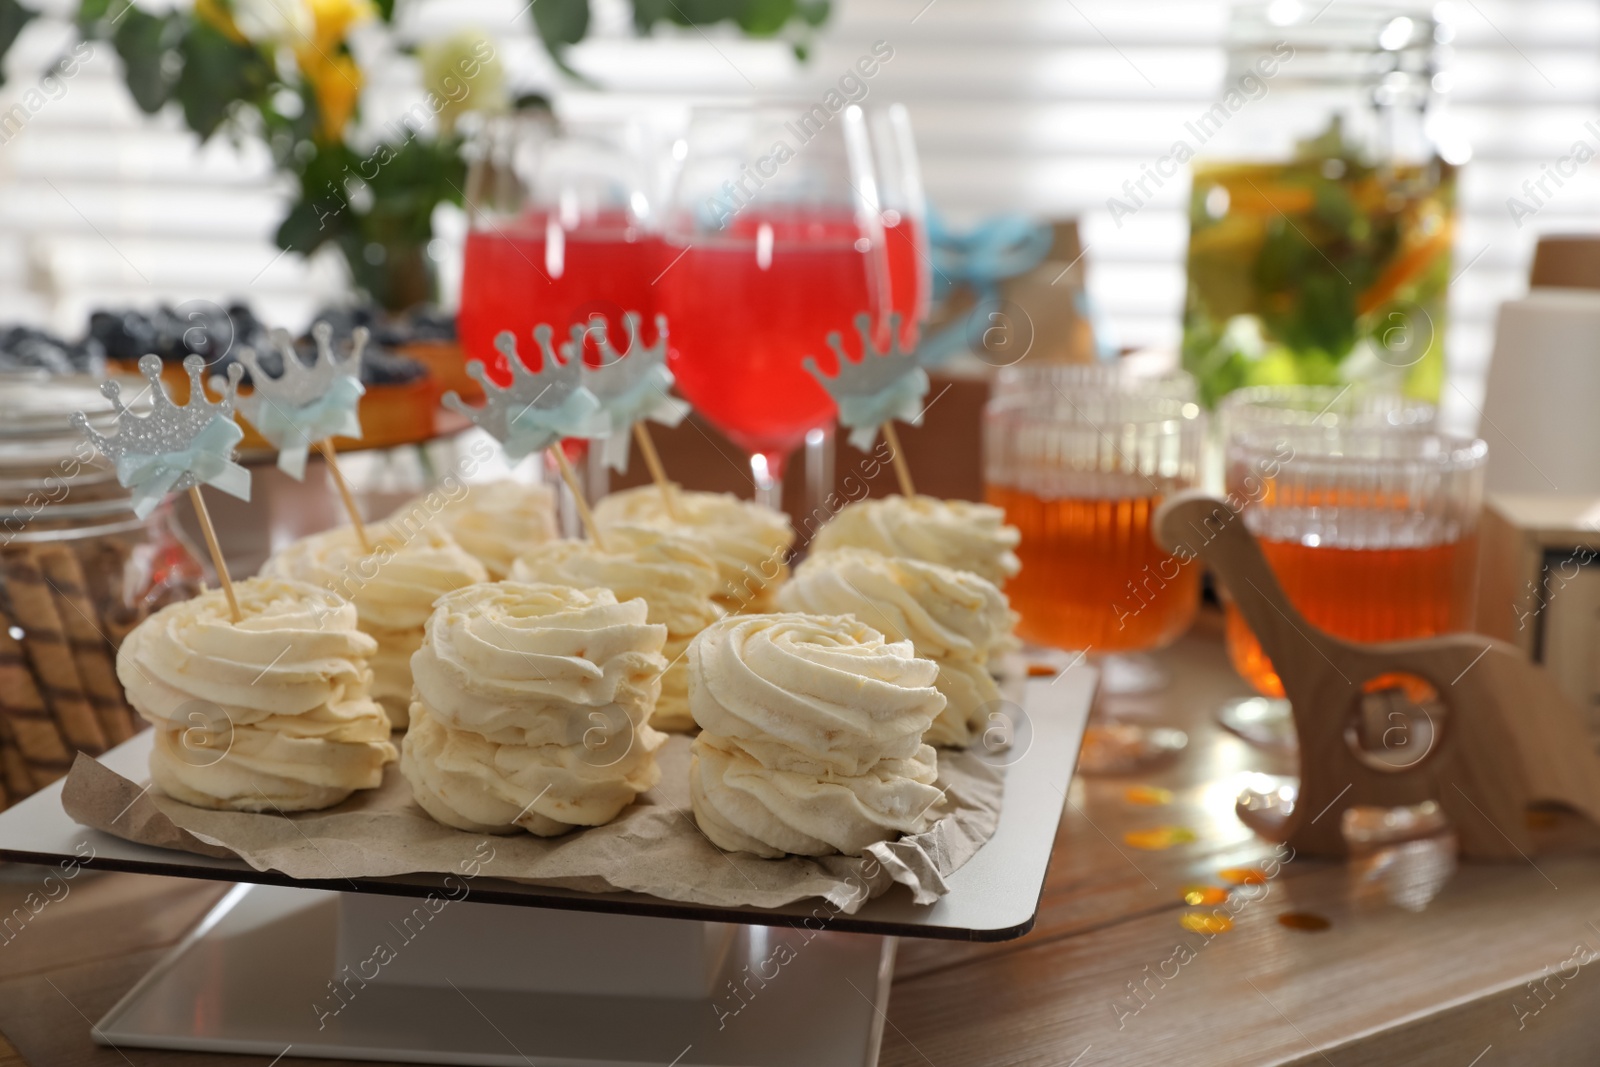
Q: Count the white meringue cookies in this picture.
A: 9